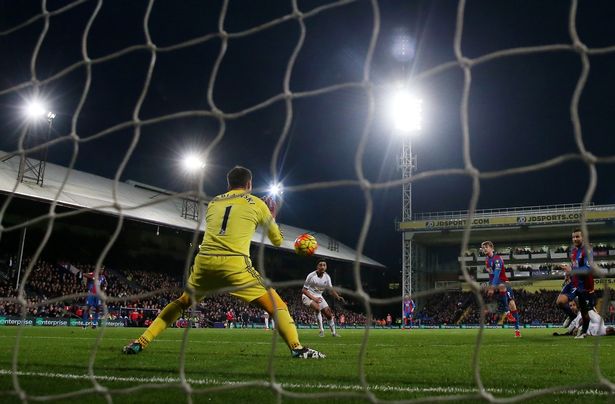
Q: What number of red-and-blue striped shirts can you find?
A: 4